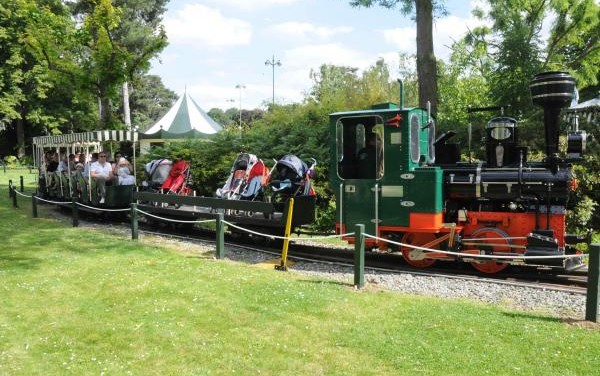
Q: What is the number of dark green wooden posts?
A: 9